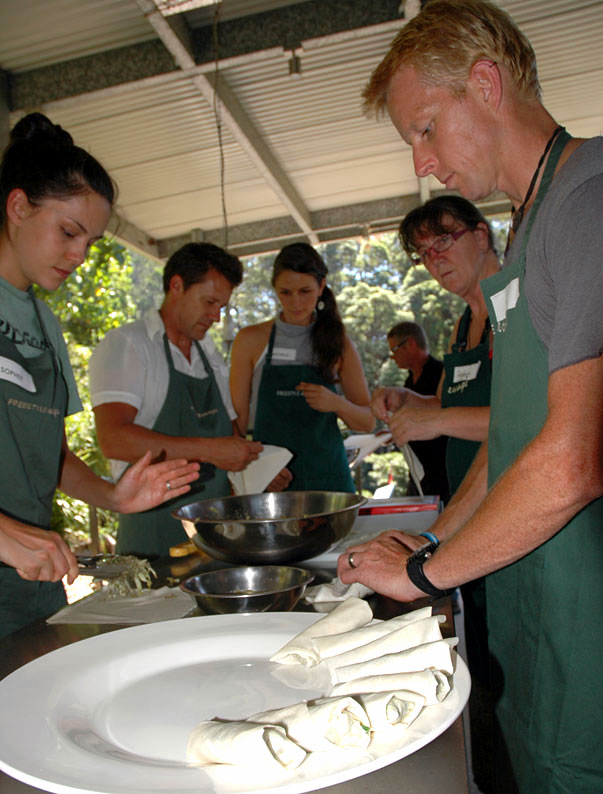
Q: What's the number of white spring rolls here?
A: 8